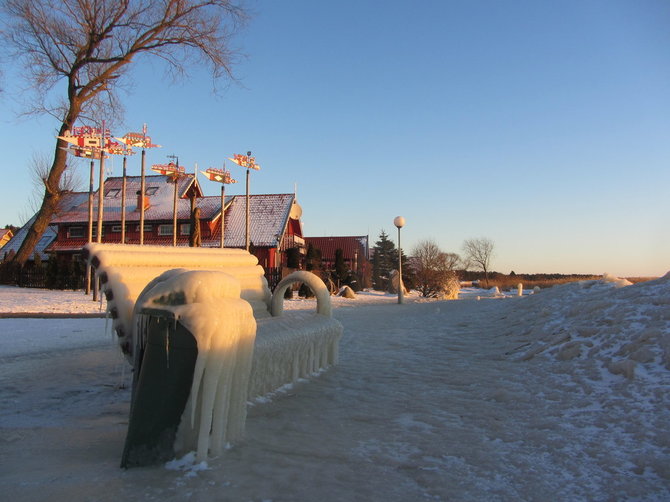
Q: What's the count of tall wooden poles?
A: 7